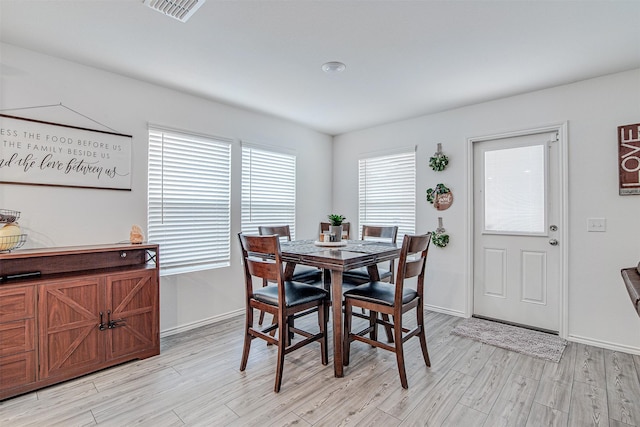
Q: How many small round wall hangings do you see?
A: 3